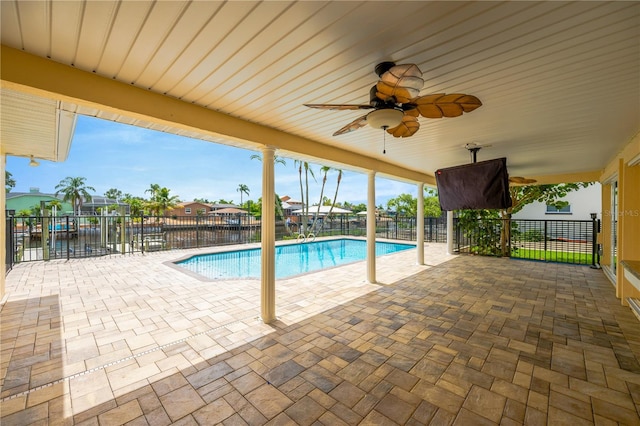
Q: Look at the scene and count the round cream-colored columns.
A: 4